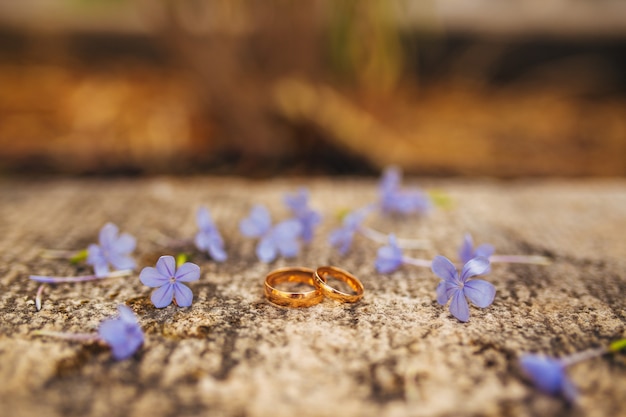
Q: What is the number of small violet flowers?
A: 12